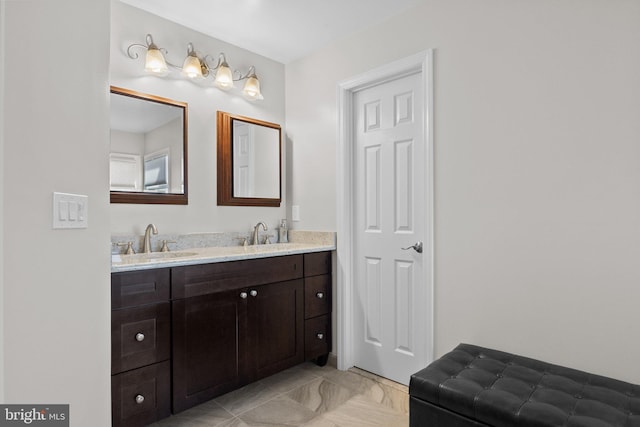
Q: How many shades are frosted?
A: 4